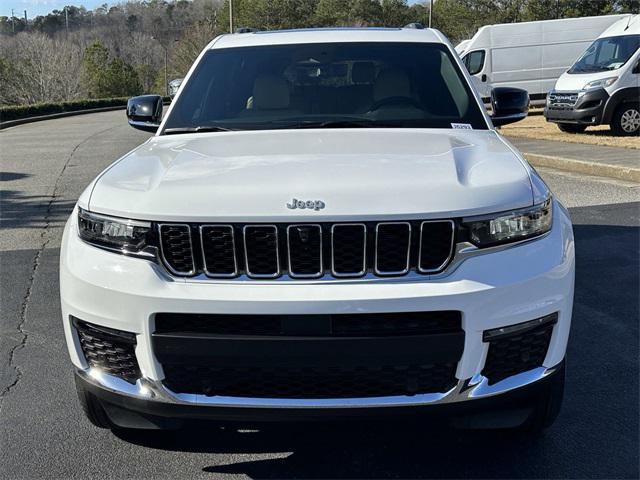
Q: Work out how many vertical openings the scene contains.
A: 7